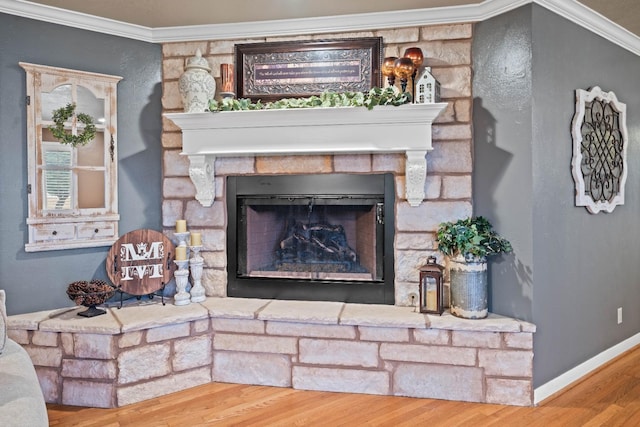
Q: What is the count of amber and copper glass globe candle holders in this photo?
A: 3